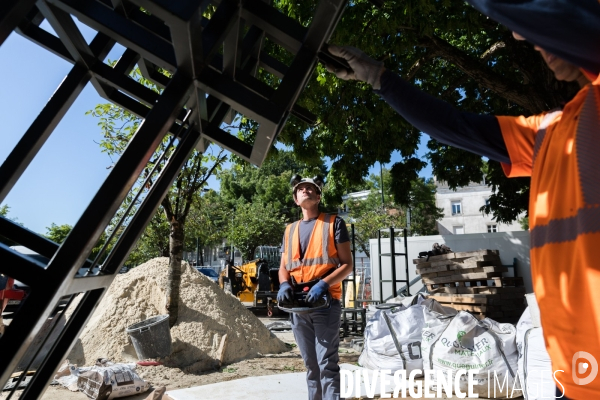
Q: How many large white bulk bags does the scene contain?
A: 3